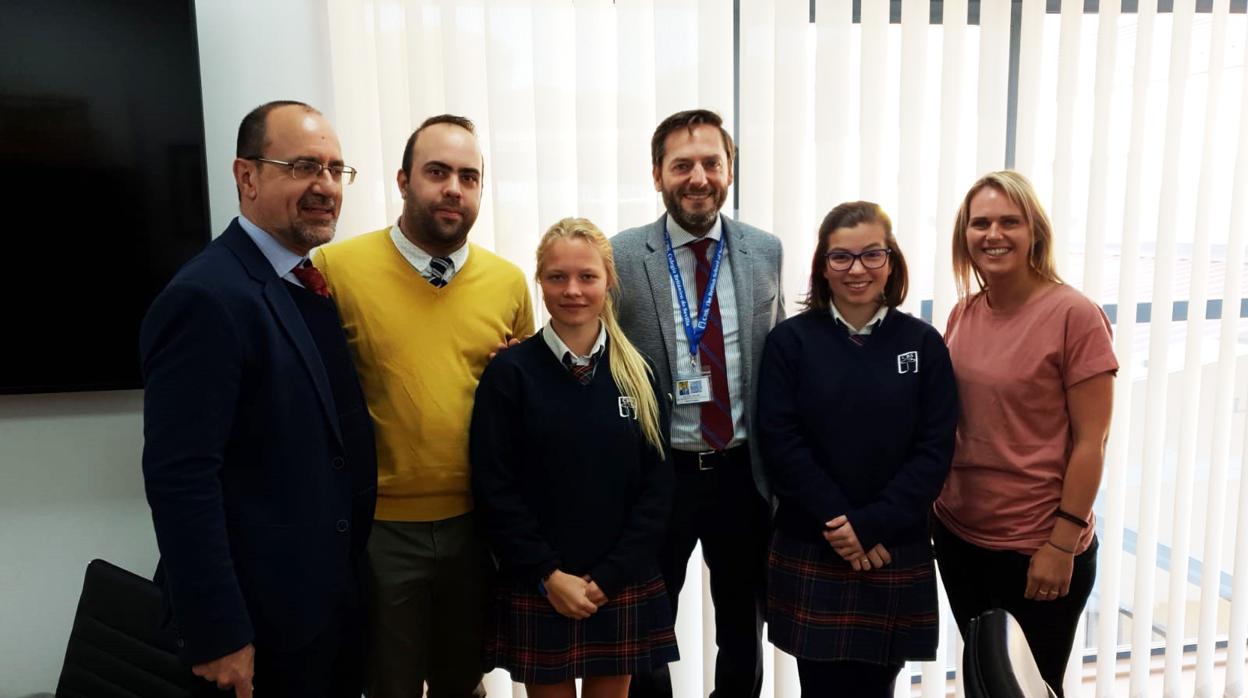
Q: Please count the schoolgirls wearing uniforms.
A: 2